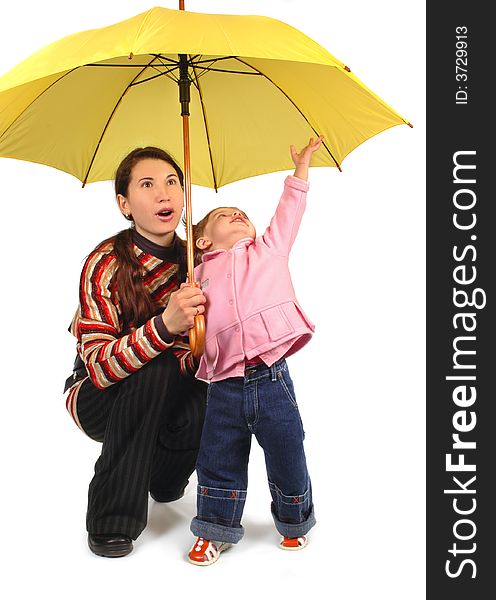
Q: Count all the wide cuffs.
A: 2